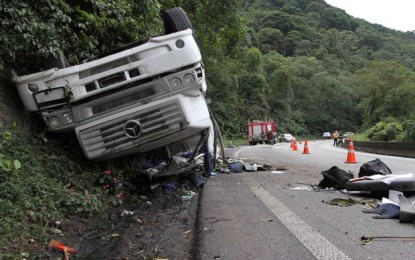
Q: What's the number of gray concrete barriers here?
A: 1